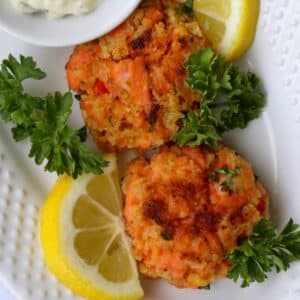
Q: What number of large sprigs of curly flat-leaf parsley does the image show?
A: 3